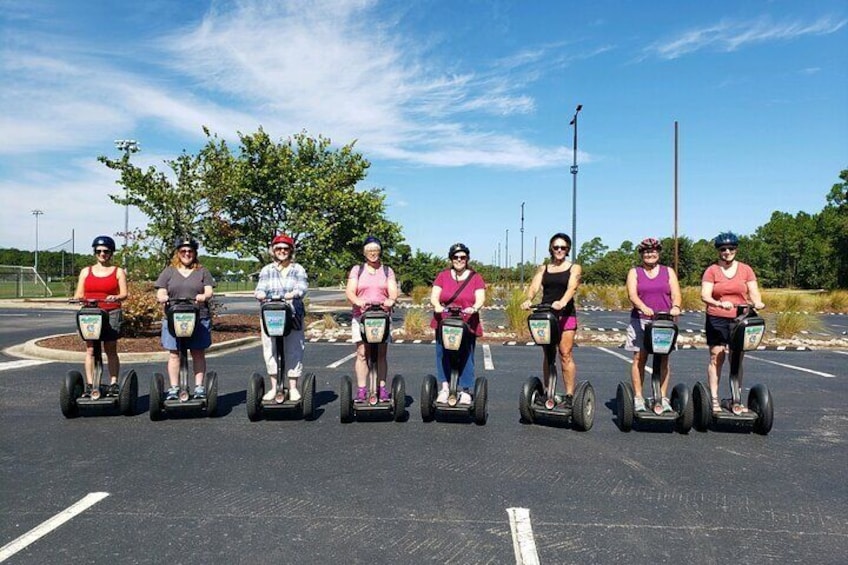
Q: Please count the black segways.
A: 8